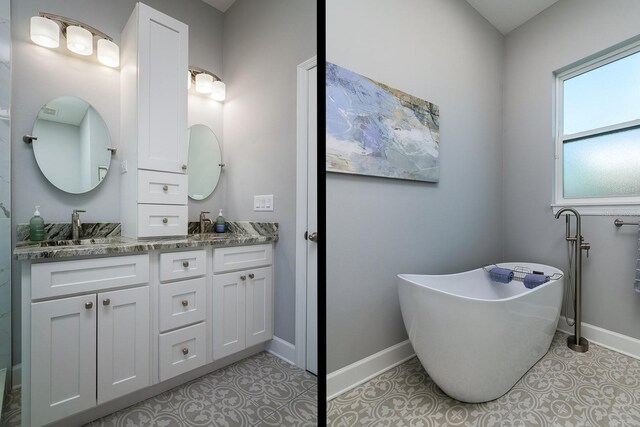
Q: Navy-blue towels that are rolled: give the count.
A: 2